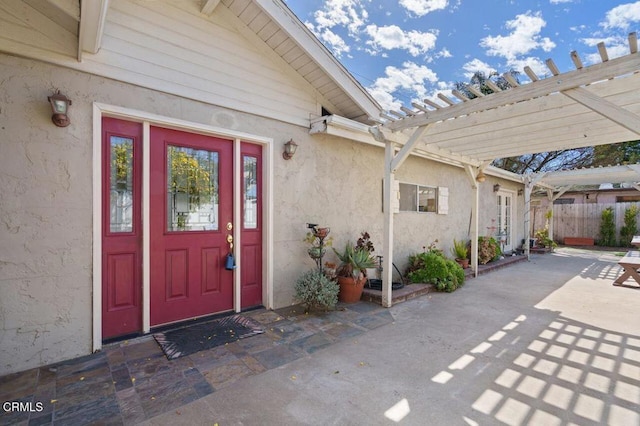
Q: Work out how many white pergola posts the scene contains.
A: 4